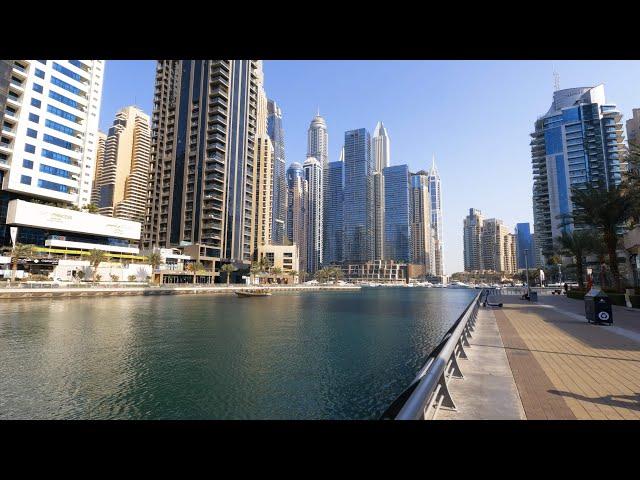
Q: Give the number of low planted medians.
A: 1